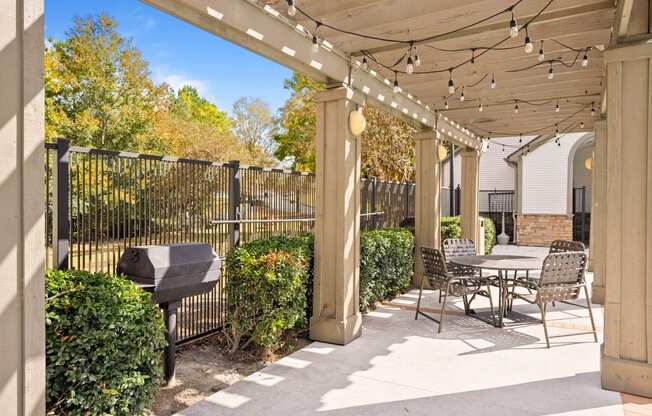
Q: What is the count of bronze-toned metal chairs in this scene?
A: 4